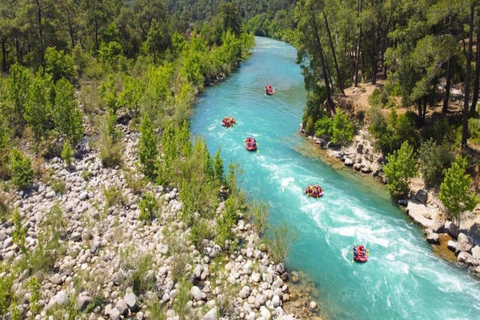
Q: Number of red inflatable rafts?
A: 5